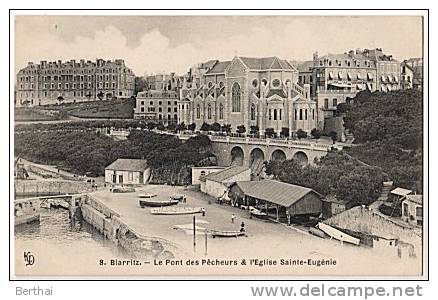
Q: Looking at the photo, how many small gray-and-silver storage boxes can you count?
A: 0